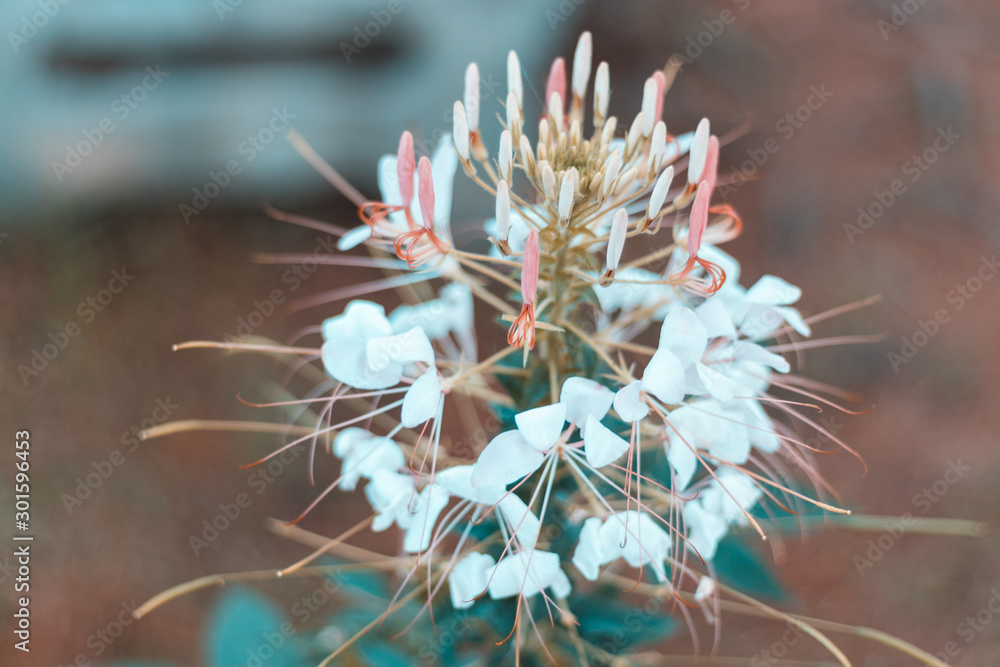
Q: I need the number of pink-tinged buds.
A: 7